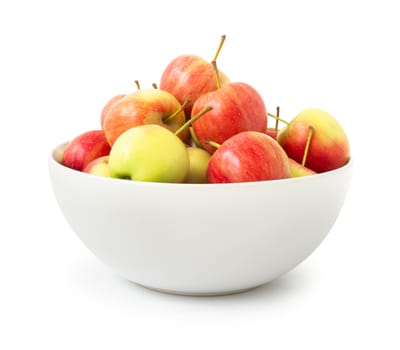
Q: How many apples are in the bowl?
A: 12